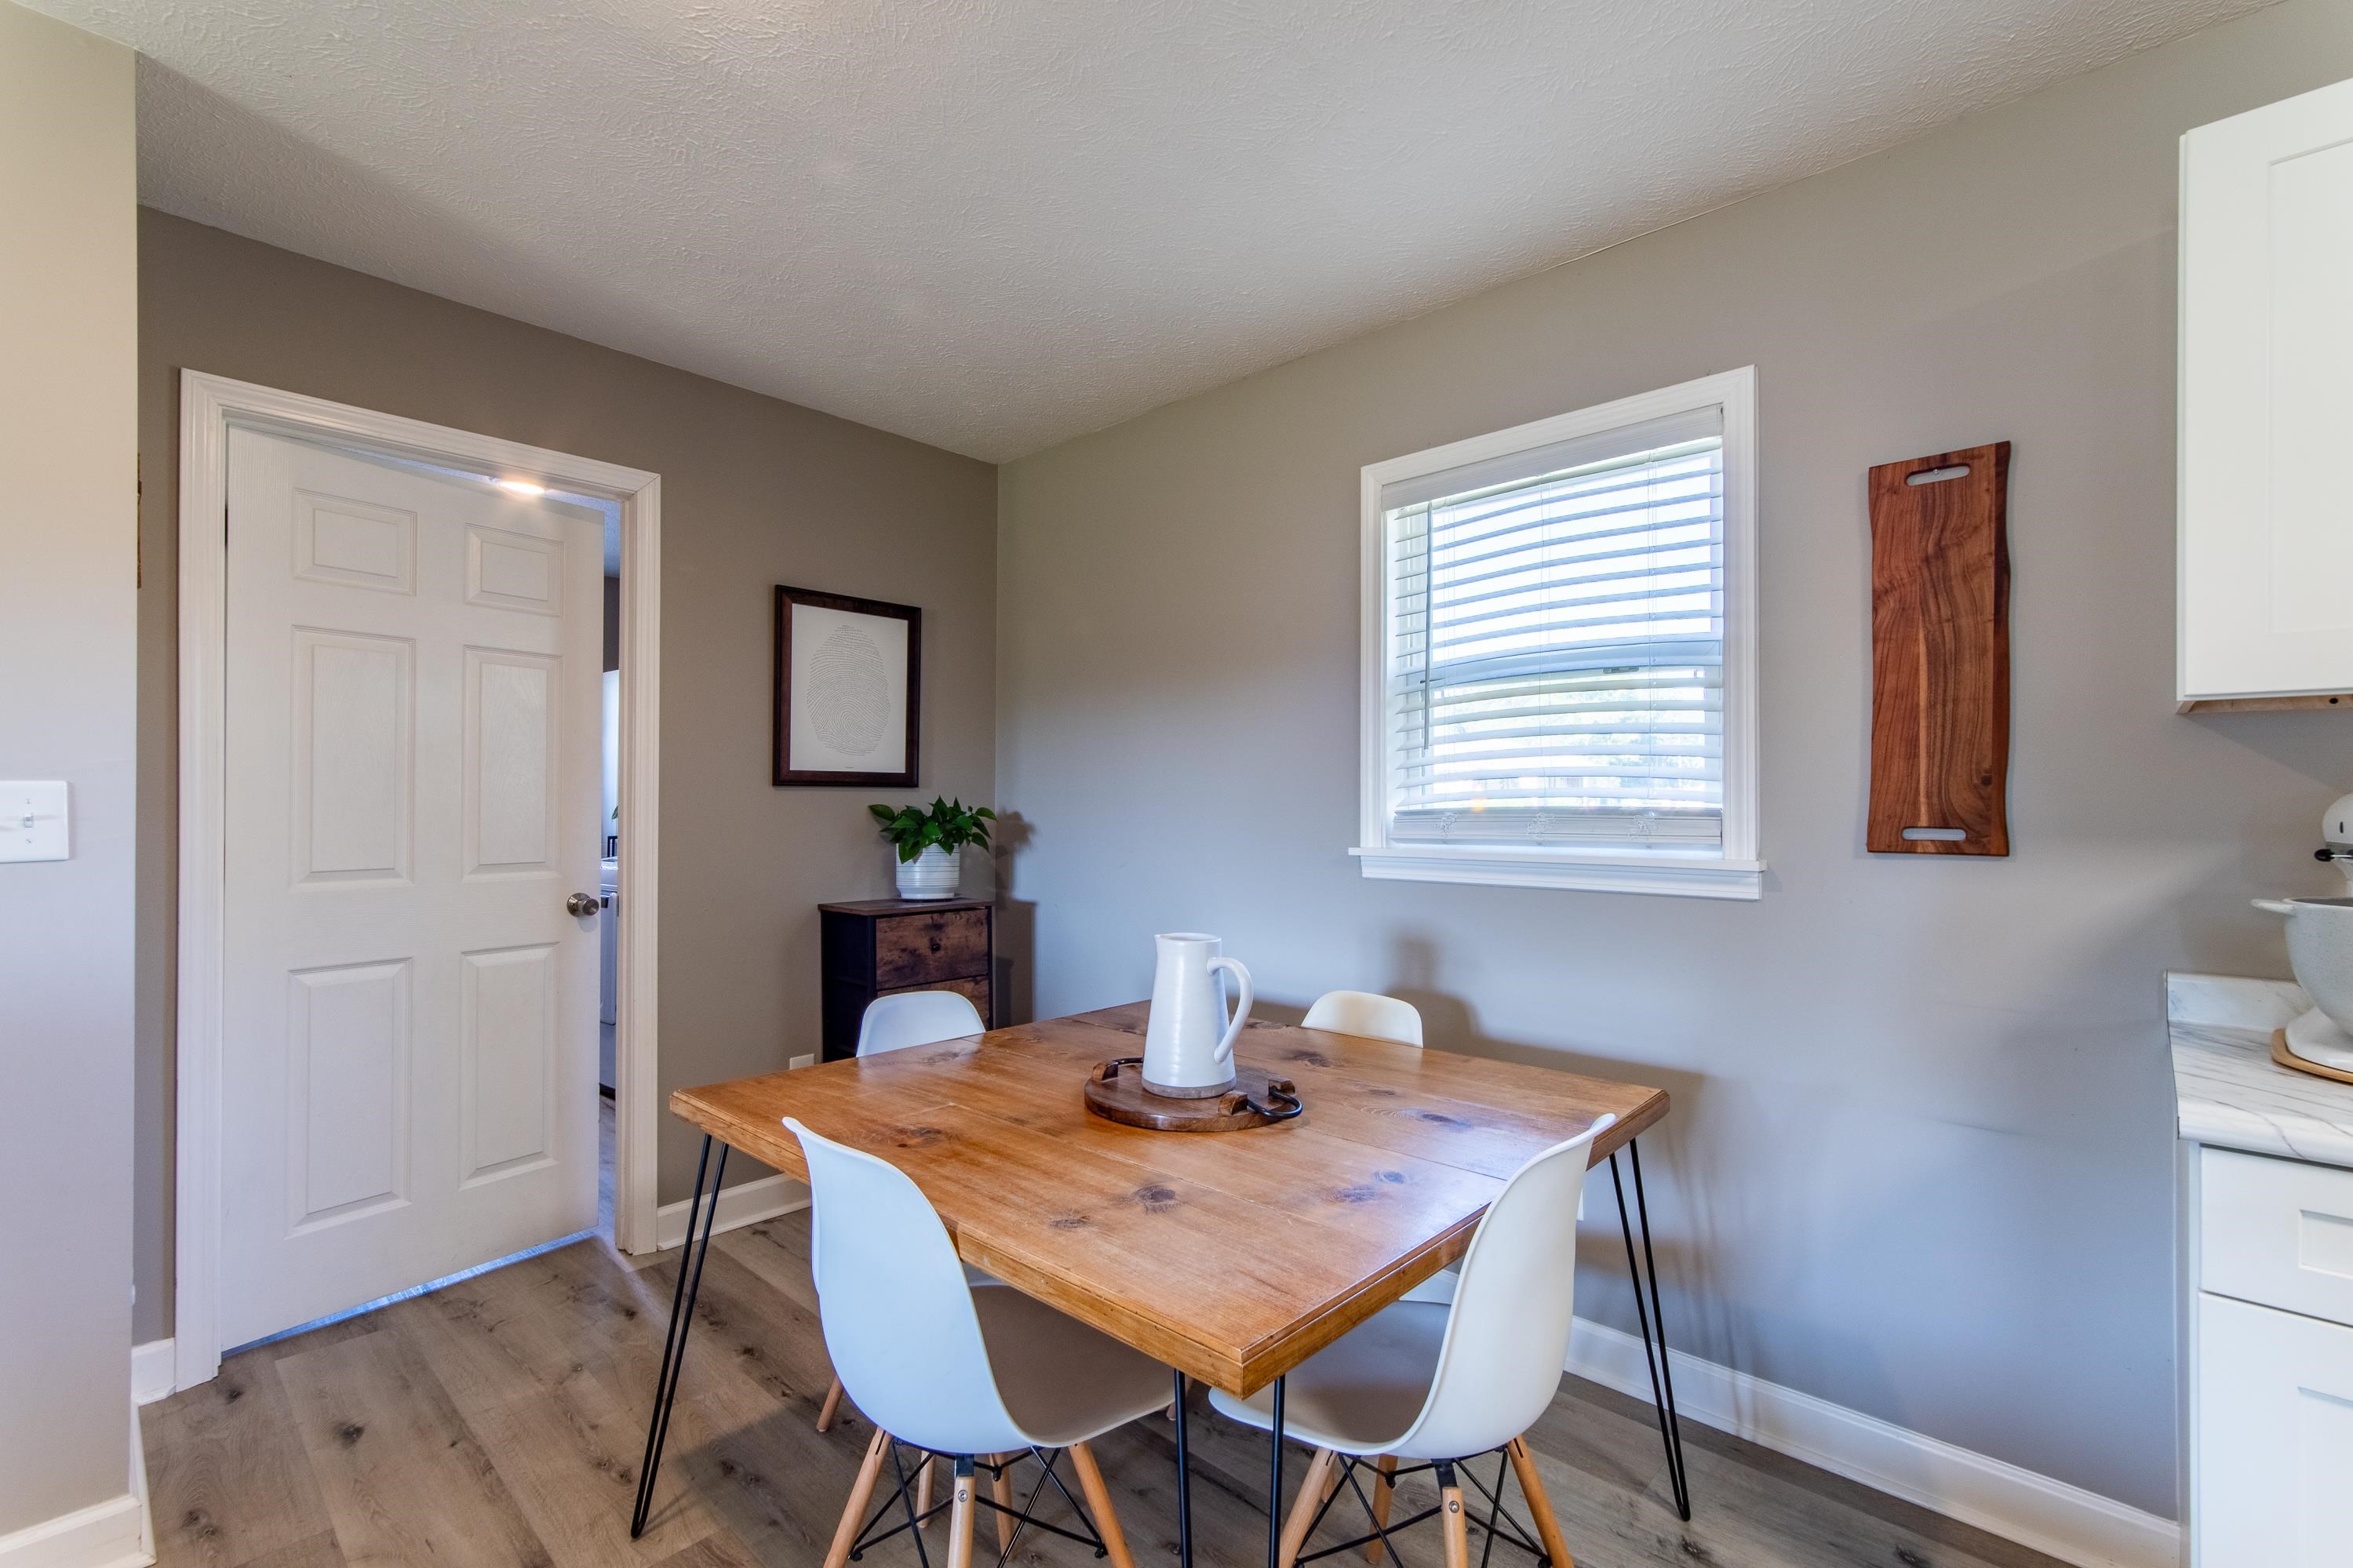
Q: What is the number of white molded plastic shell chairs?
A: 4